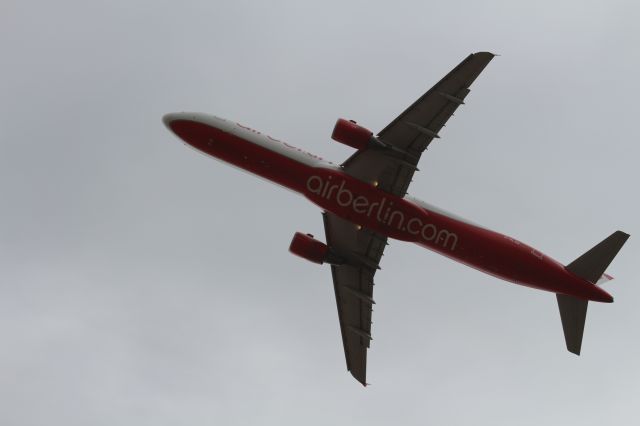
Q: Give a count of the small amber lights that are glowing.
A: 2